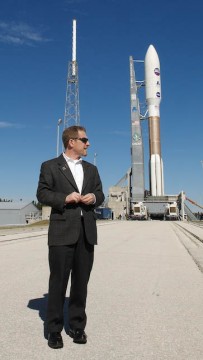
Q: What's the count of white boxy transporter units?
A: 2